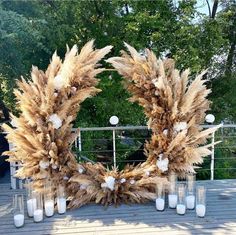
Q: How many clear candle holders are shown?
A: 10